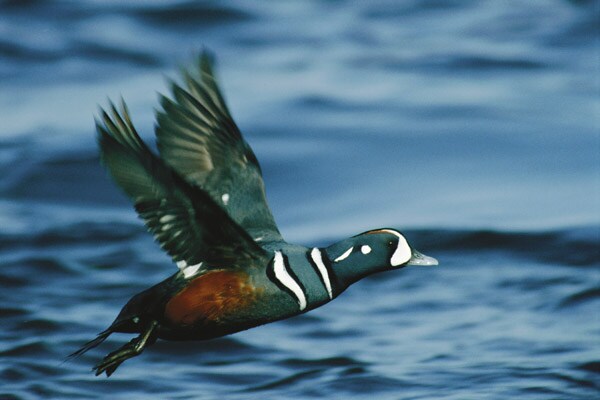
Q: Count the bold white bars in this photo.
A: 2